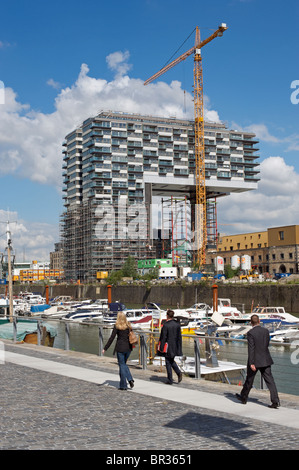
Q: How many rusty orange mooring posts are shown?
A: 4